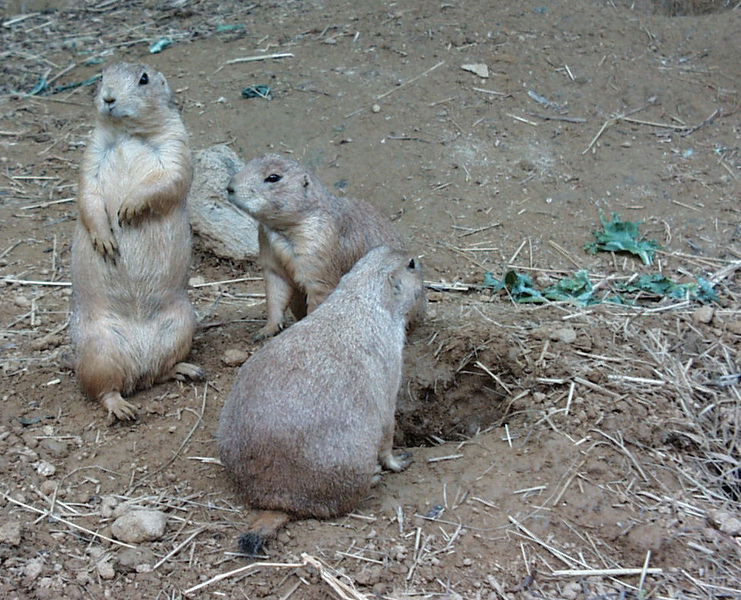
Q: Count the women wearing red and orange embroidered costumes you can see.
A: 0